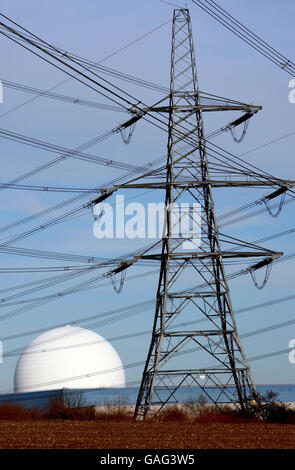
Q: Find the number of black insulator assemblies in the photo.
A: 6